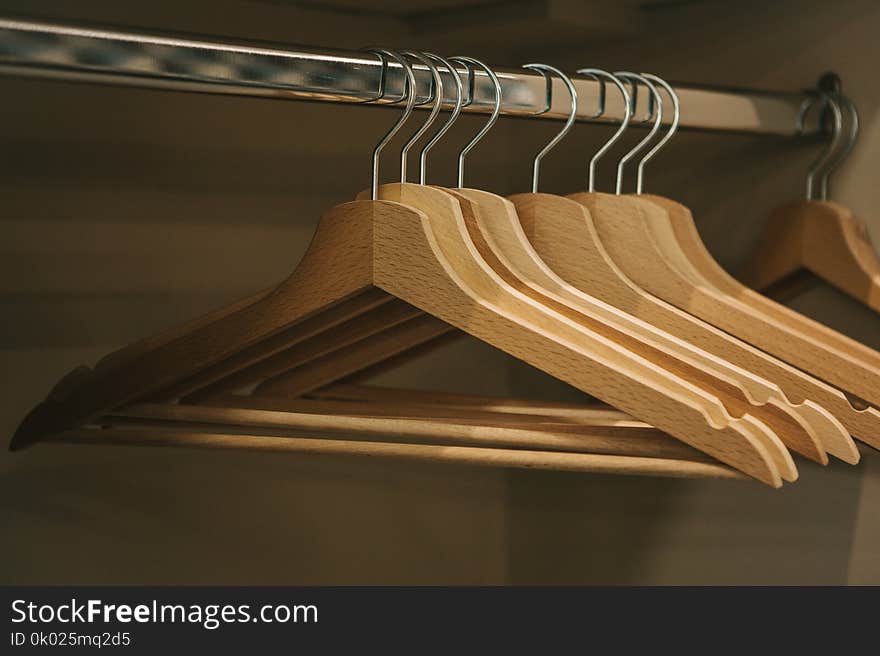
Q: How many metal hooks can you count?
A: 10